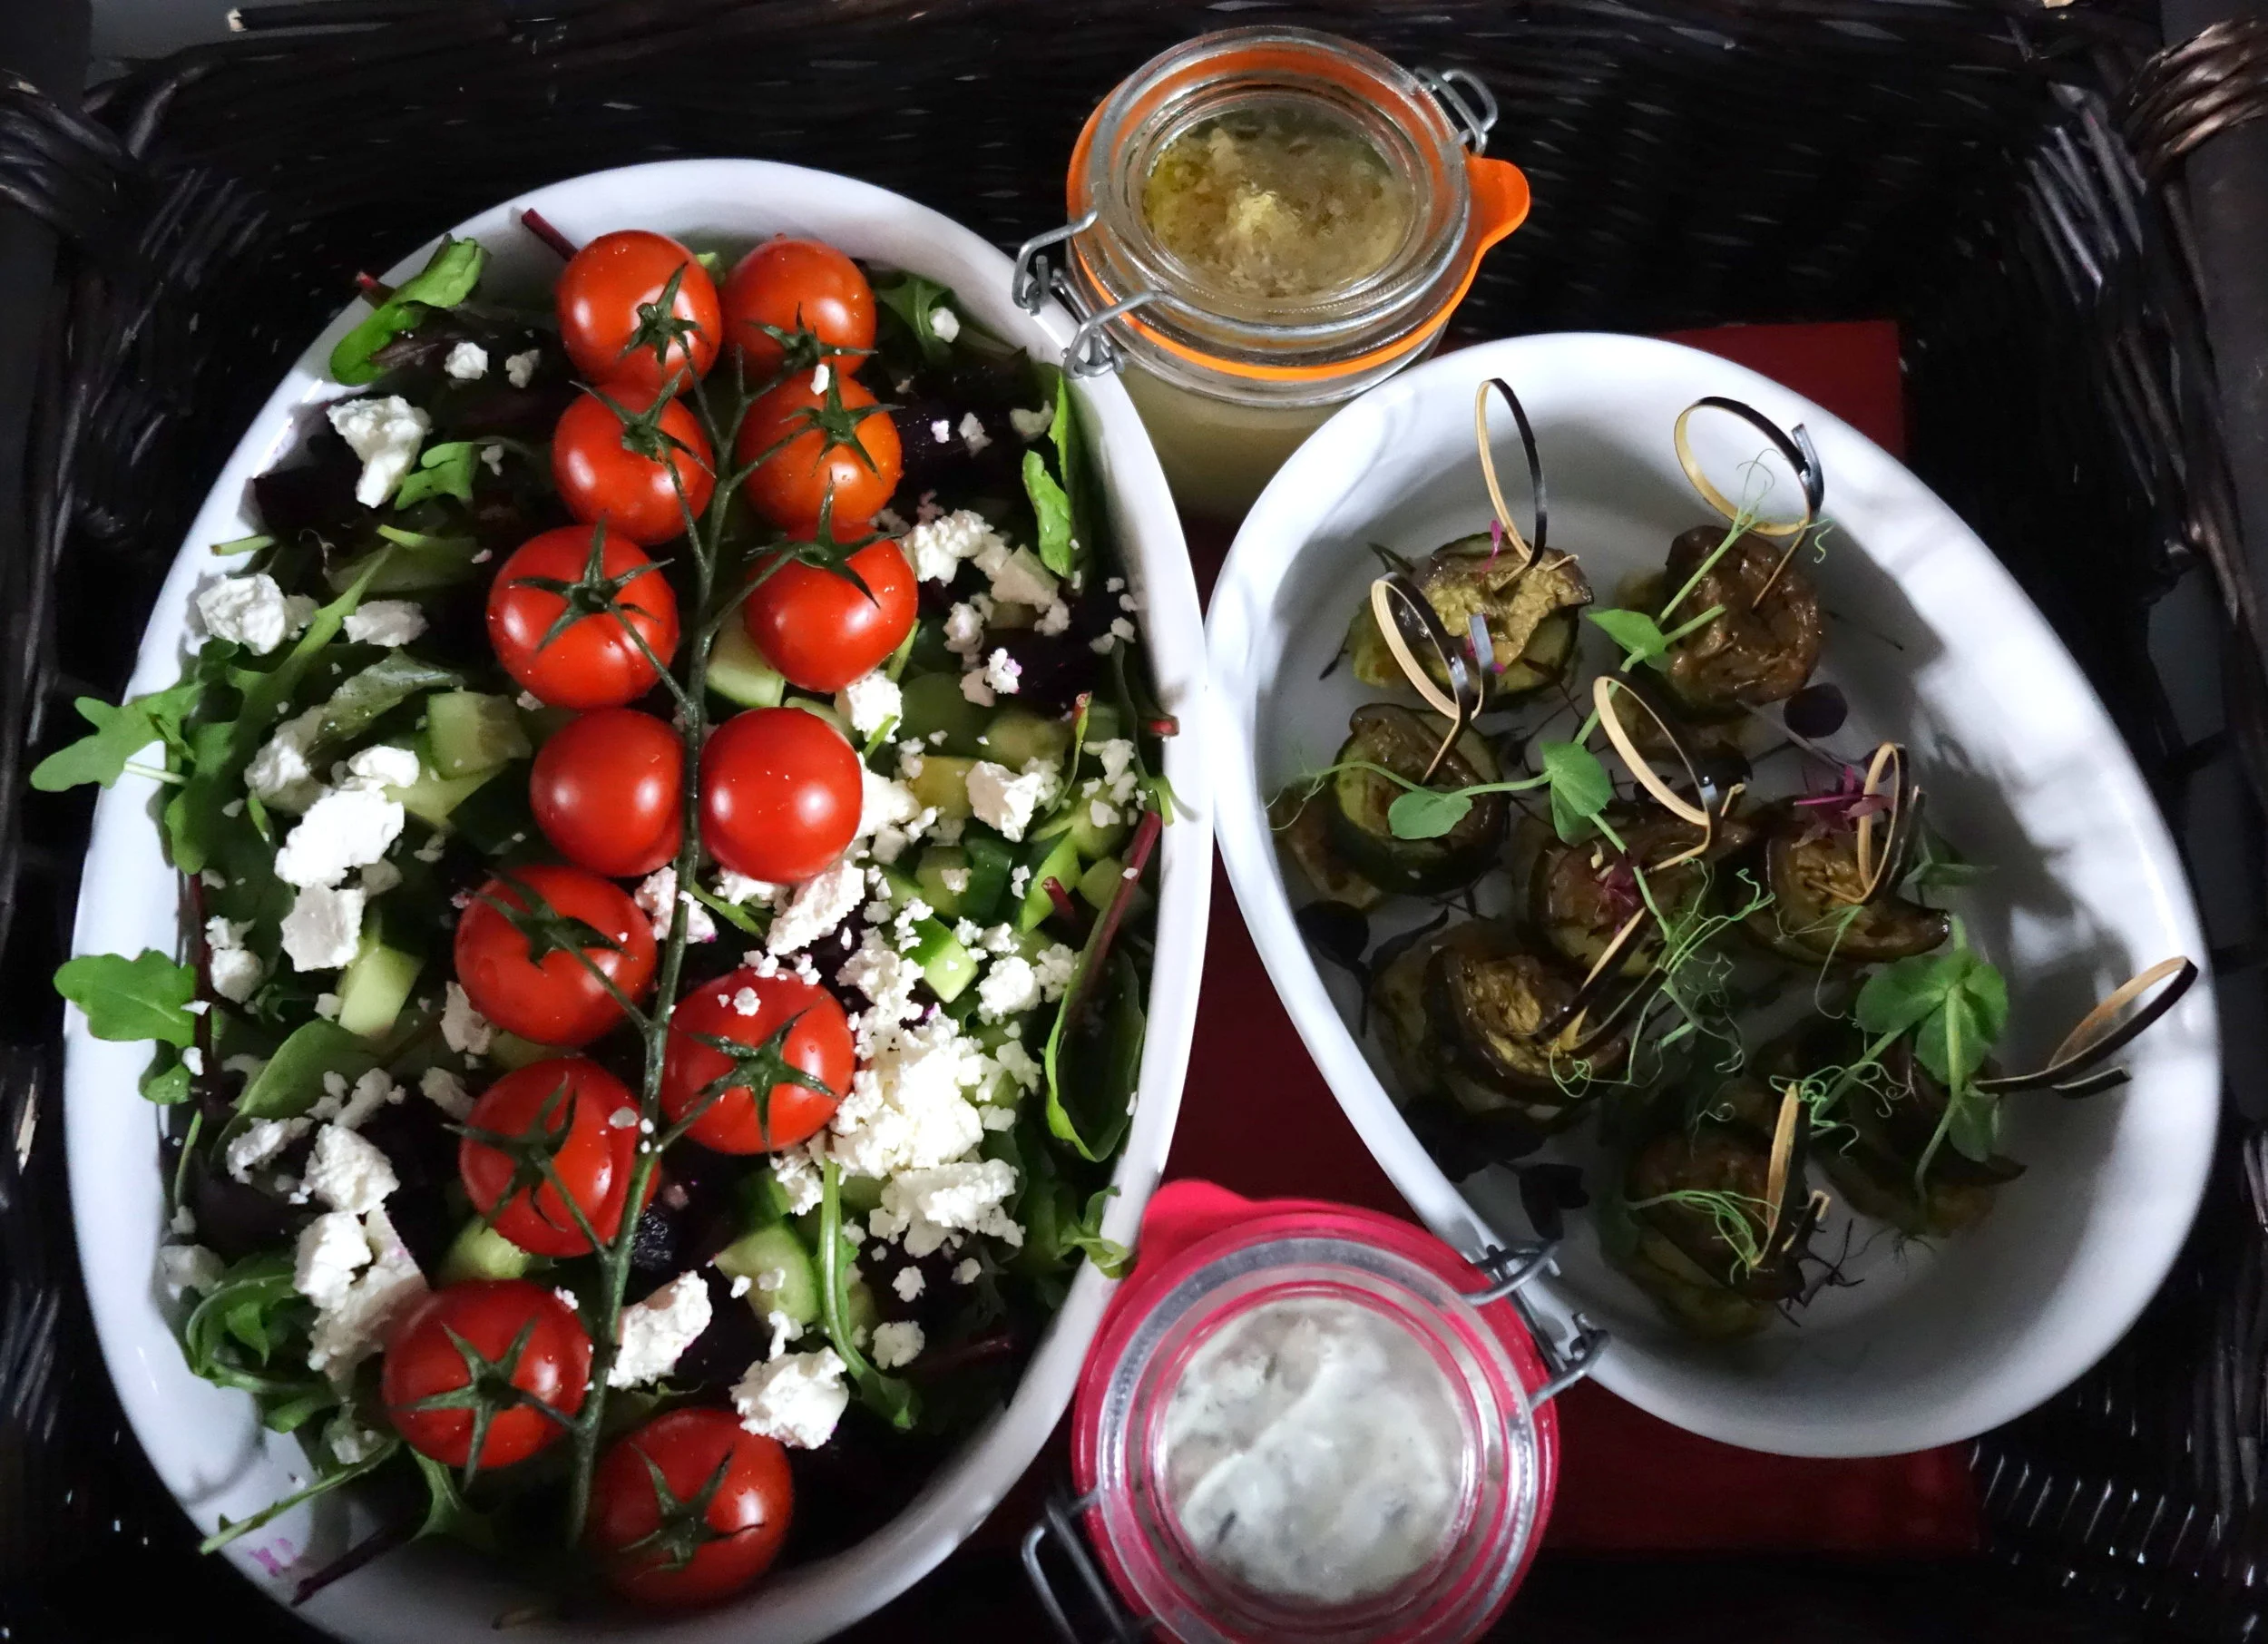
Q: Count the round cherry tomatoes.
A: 13